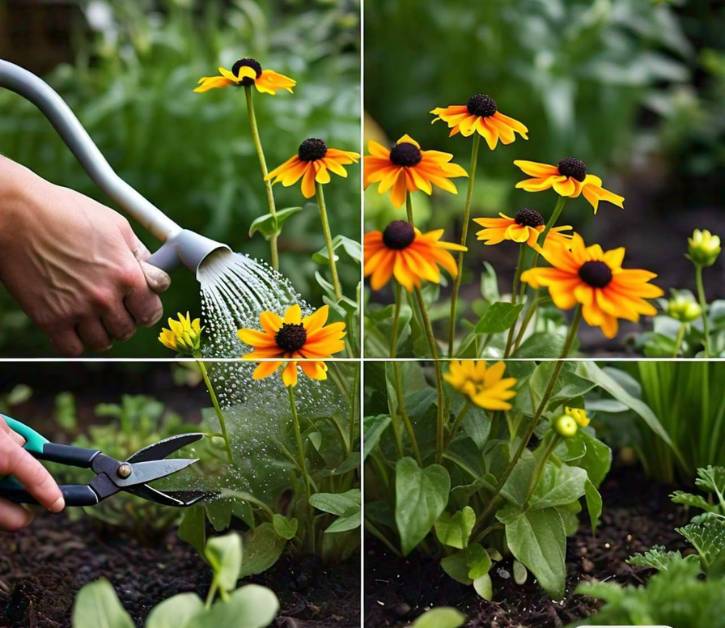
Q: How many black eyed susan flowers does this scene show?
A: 9